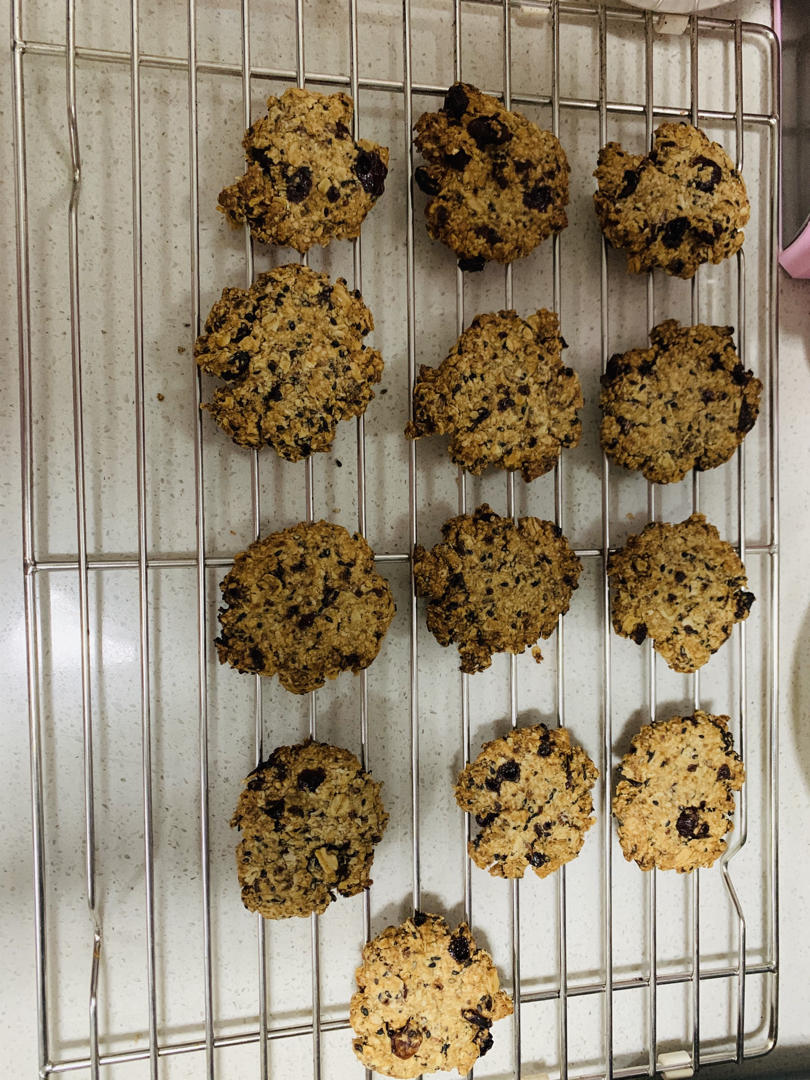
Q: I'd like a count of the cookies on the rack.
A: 13